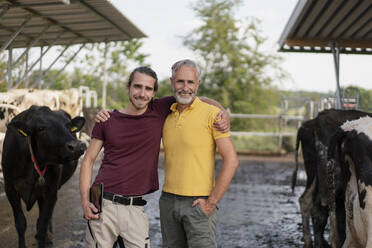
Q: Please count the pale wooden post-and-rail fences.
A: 1